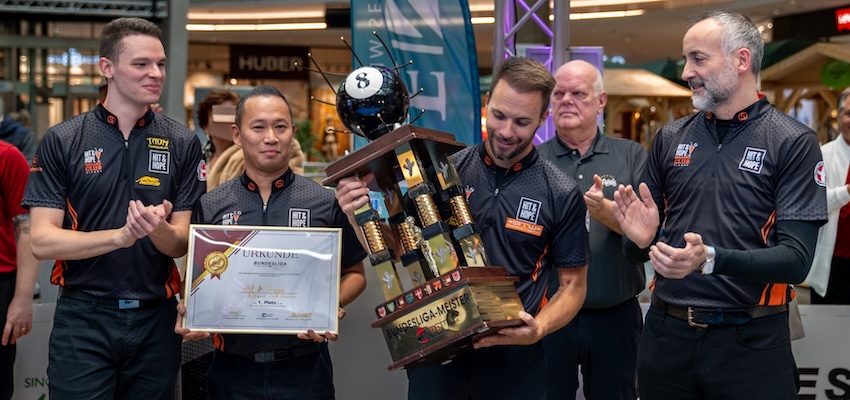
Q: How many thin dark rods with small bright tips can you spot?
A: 11